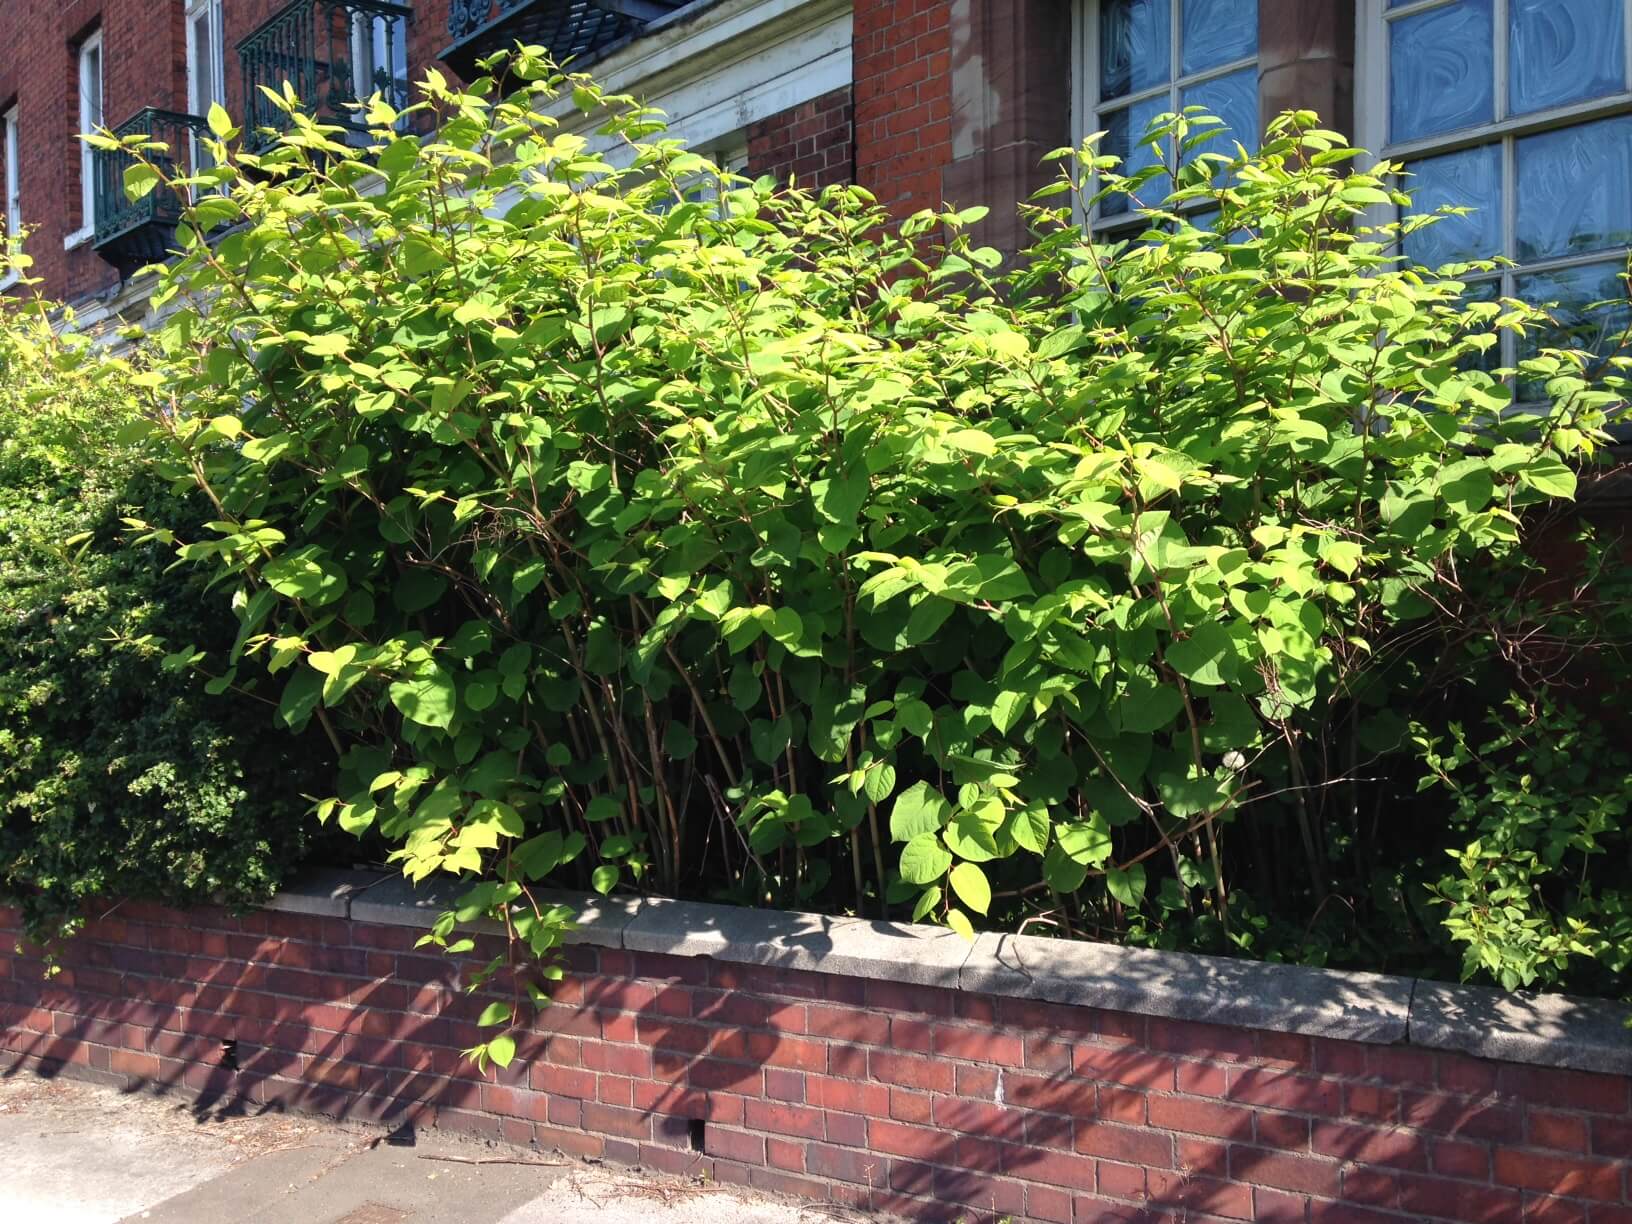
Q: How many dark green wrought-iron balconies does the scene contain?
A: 3